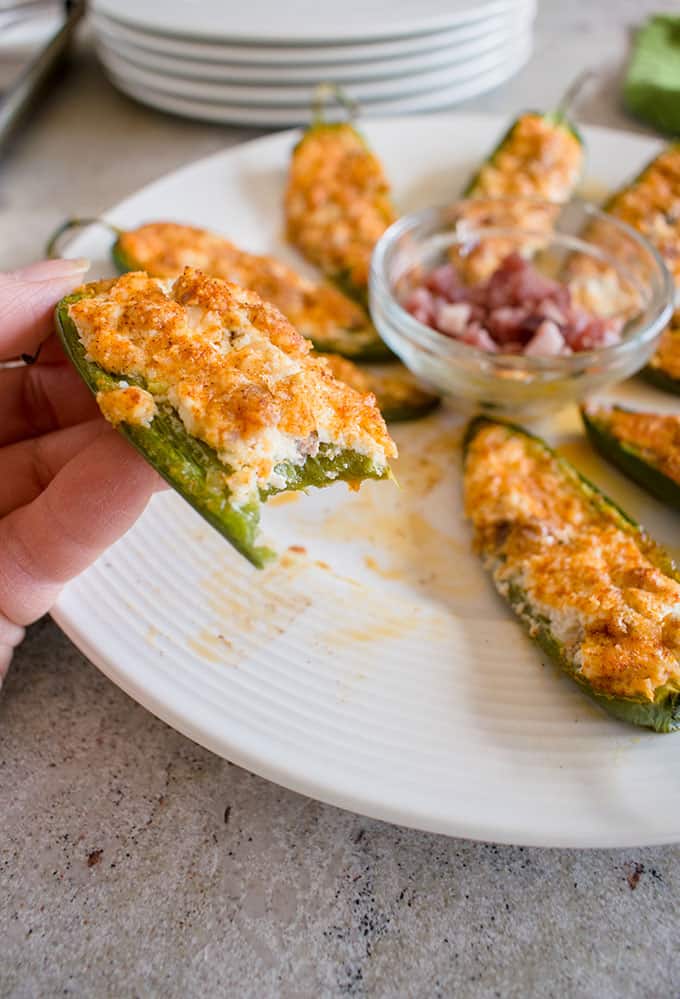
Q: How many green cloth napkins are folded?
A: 1